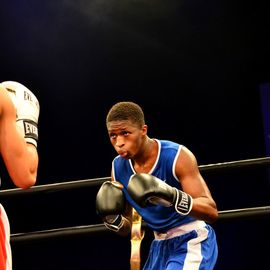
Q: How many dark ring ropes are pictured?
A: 2